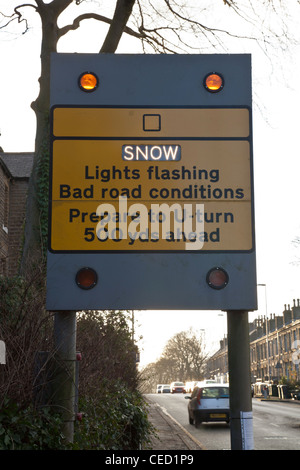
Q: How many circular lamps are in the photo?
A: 4